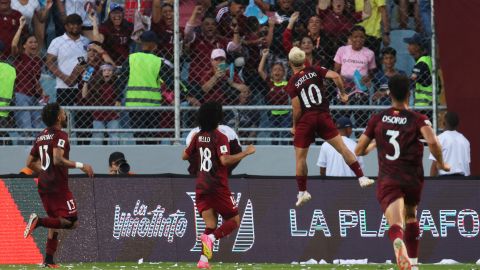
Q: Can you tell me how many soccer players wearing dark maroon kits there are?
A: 4